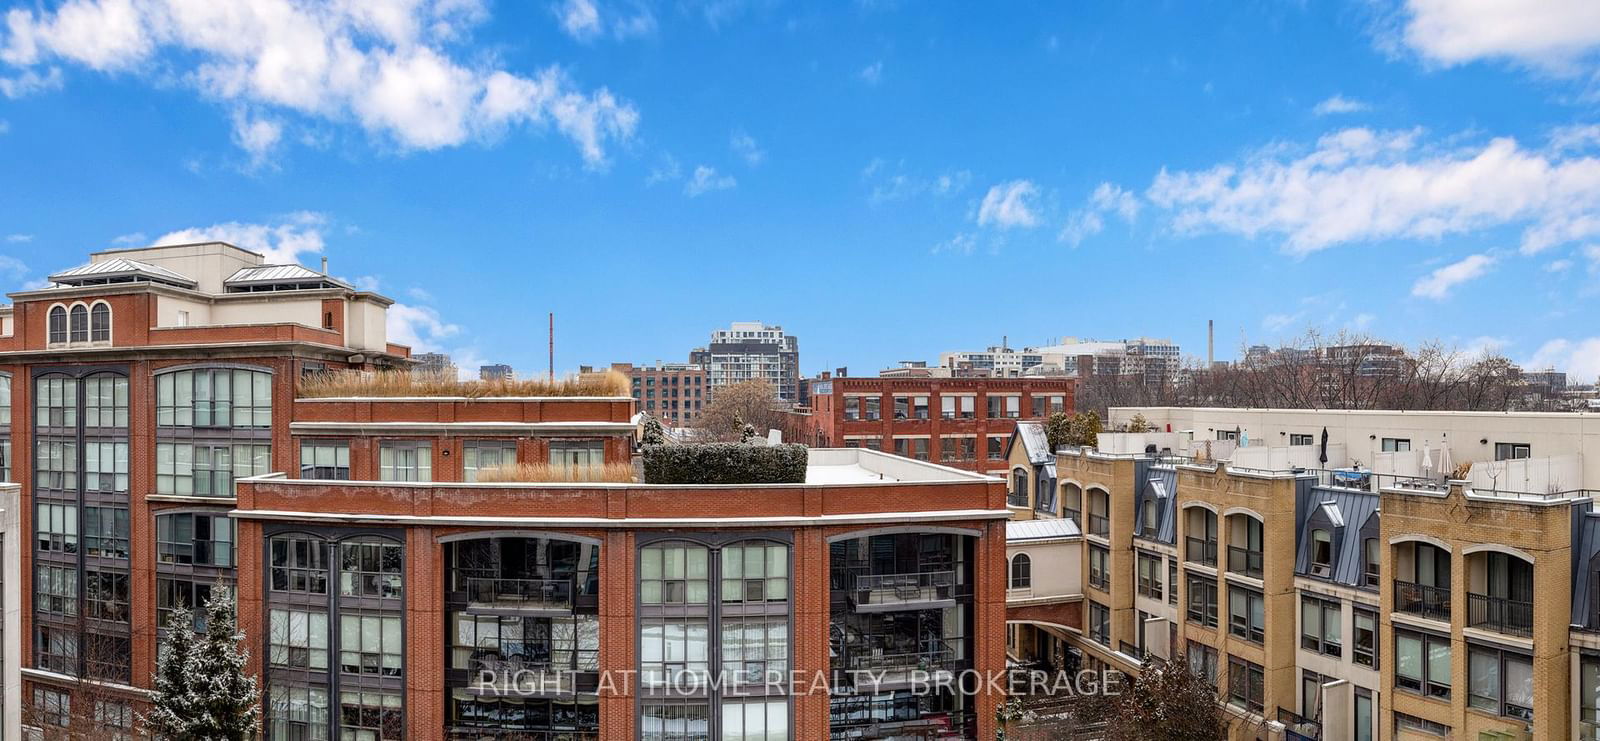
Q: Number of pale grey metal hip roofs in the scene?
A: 2